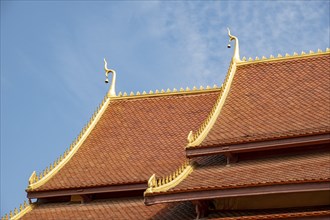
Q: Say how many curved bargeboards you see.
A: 4